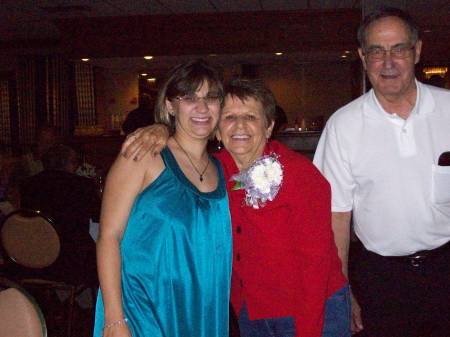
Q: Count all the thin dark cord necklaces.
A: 1